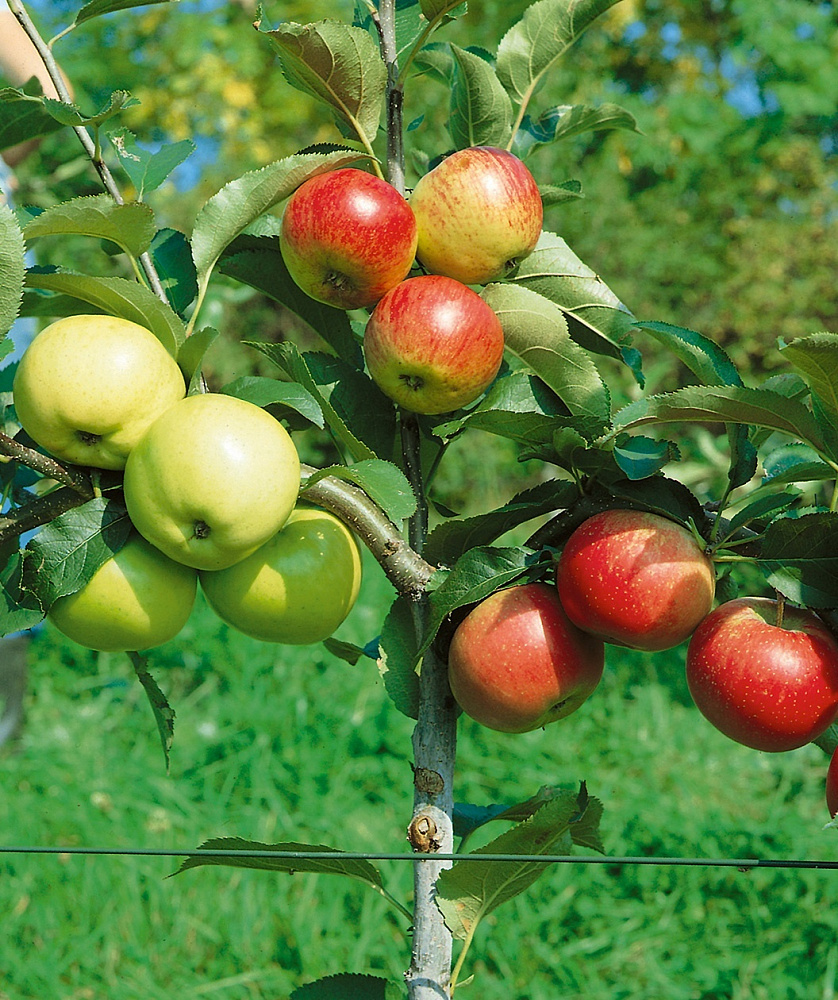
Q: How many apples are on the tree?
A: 11